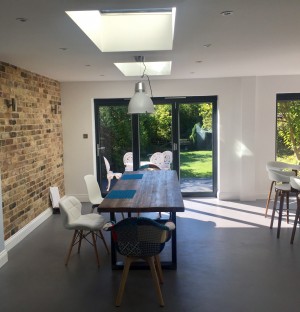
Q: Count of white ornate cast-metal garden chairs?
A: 4